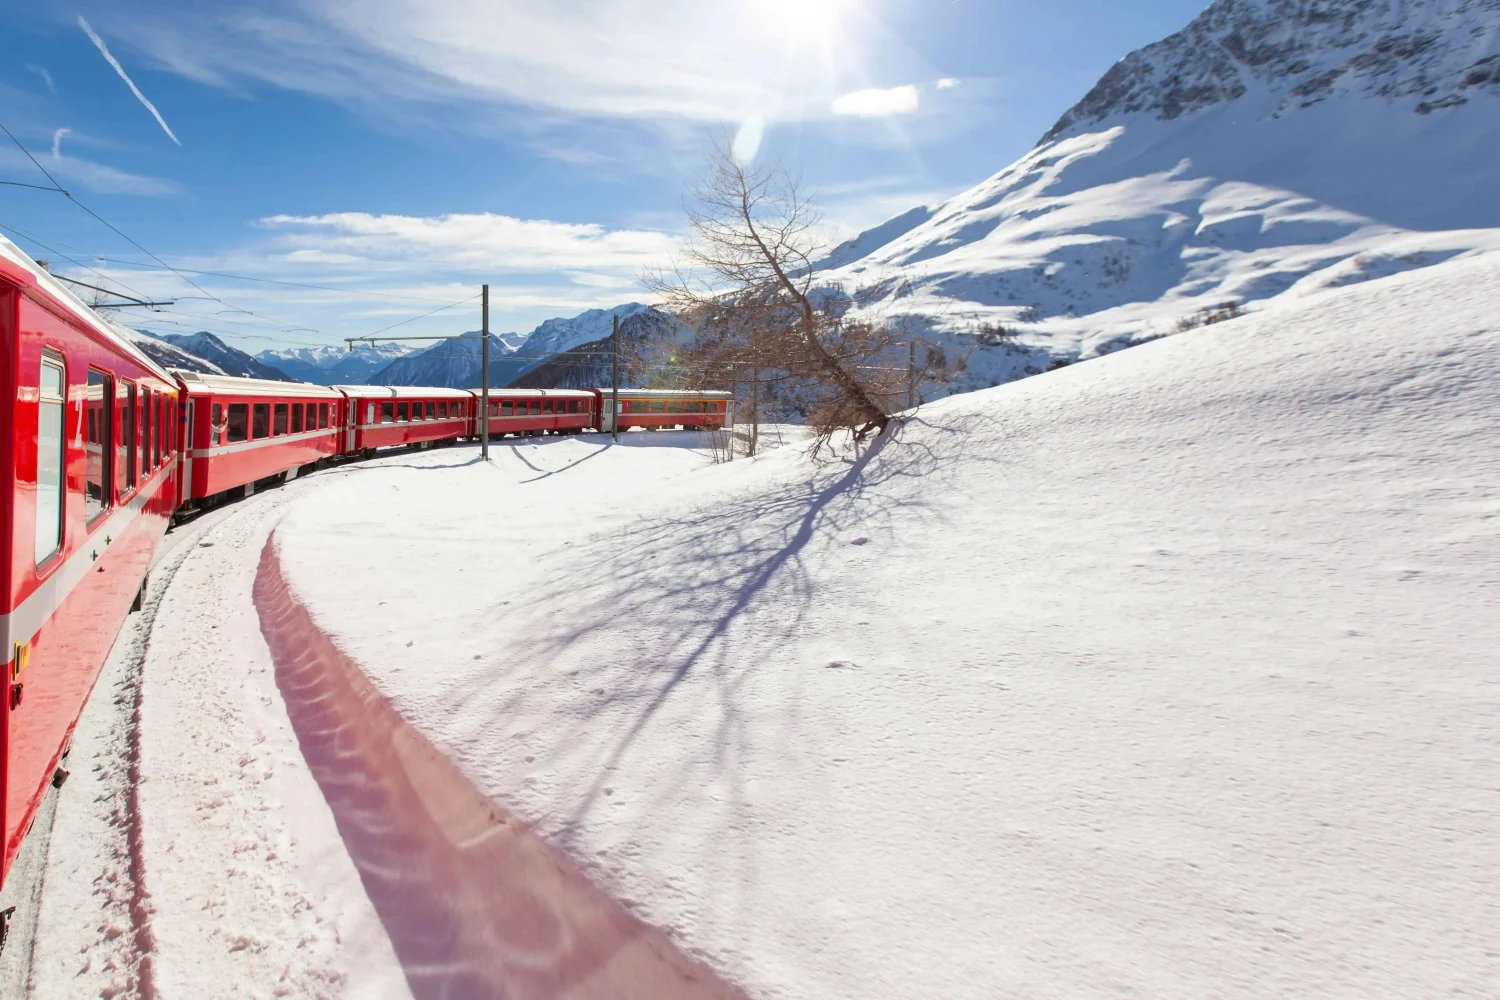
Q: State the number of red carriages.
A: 5